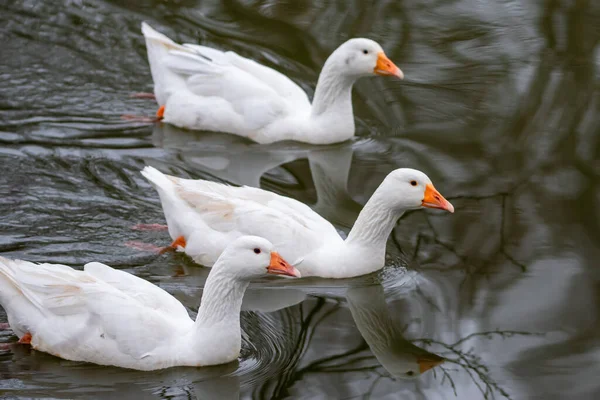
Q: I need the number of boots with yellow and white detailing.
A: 0